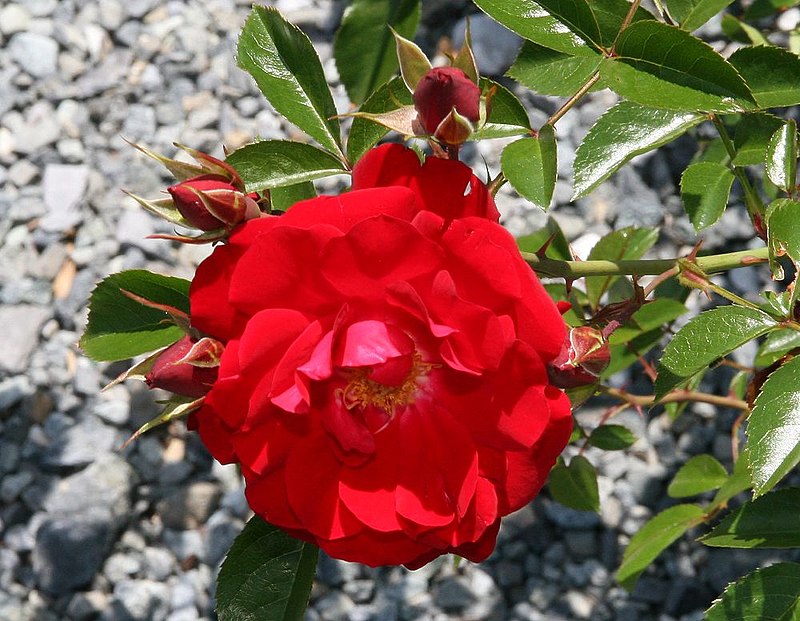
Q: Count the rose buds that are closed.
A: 4